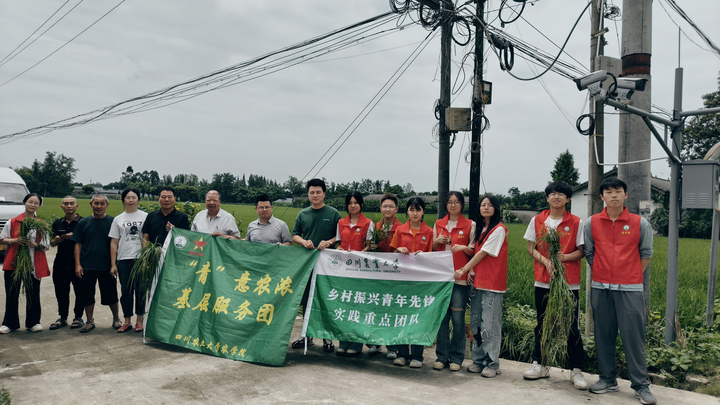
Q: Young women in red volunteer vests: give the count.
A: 5